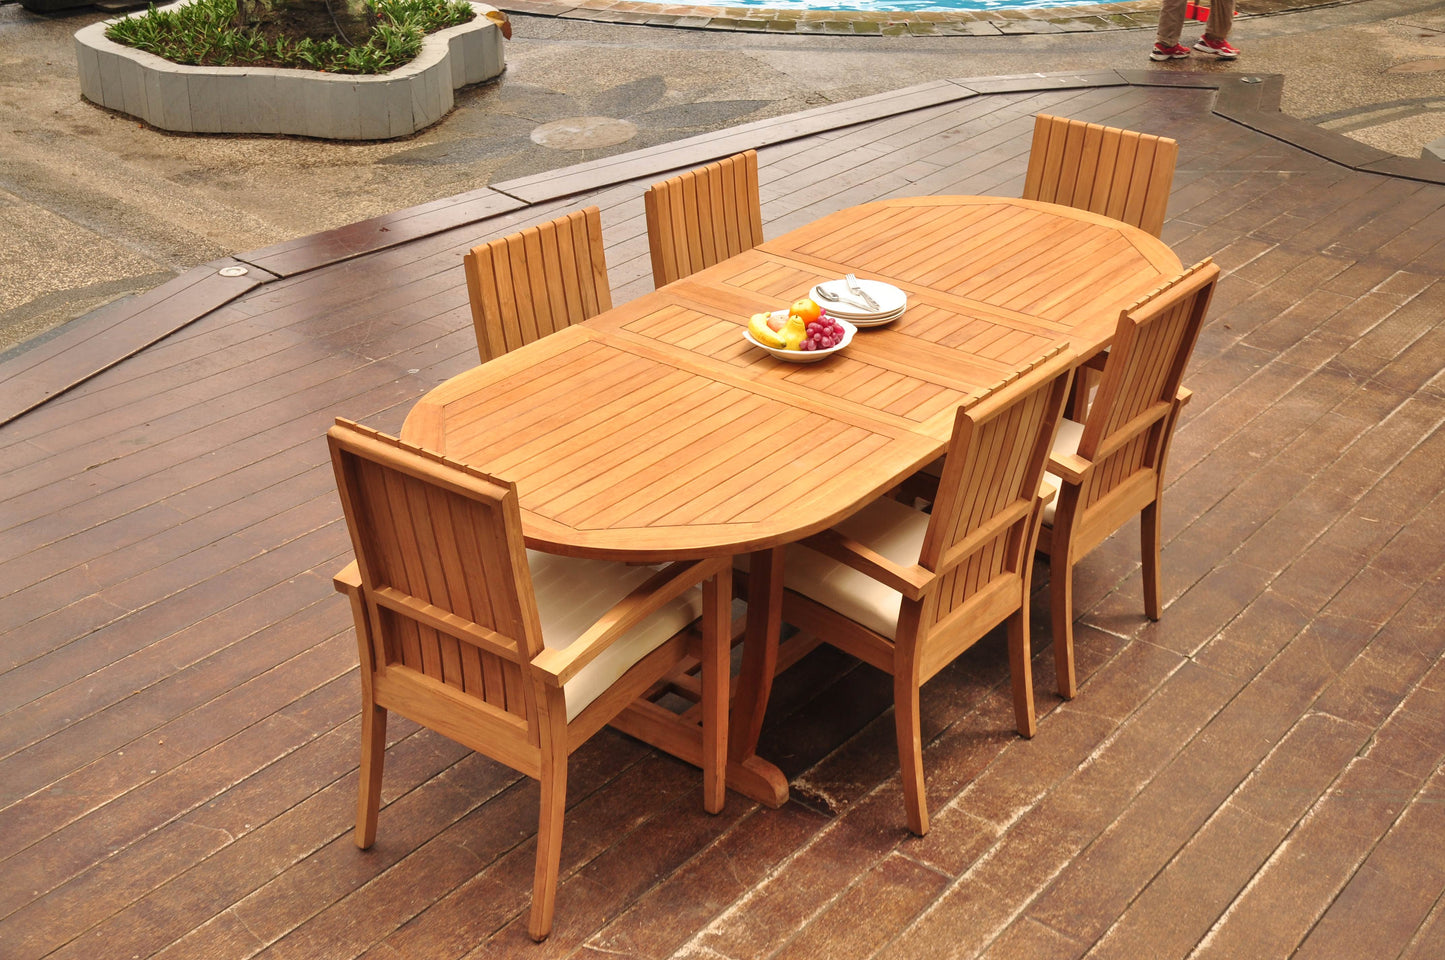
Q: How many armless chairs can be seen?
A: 0